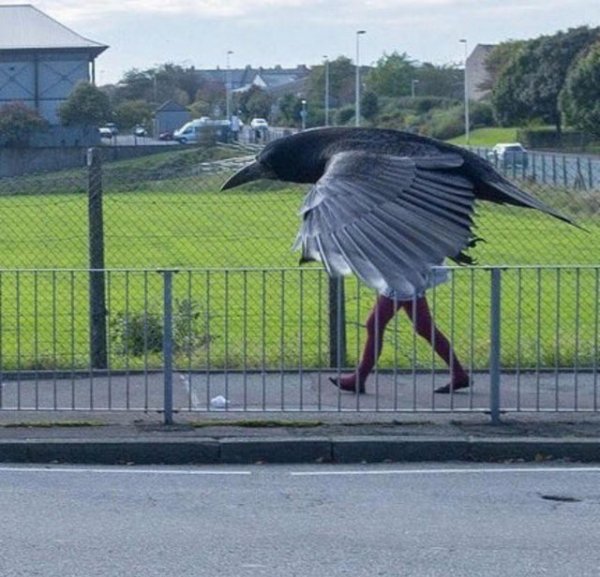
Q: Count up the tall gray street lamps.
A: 4